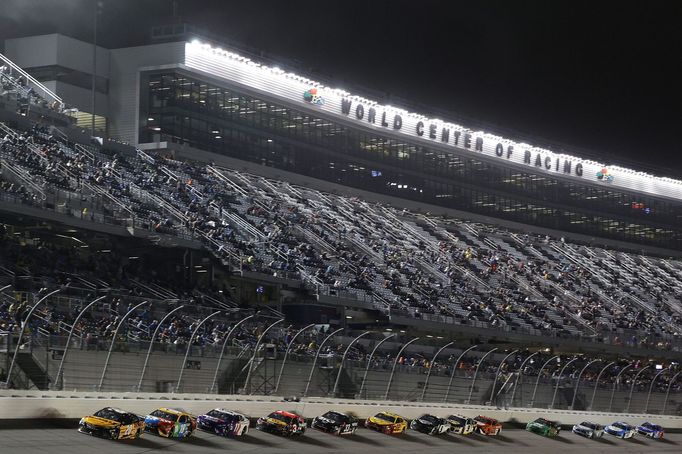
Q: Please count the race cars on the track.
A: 13